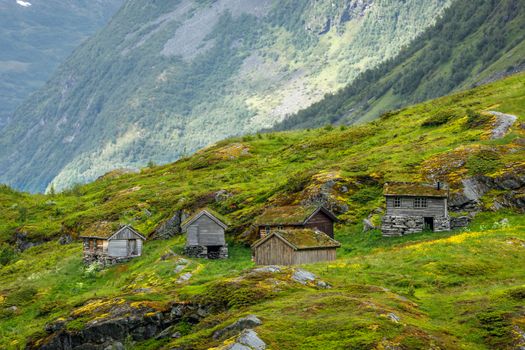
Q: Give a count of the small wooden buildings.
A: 5